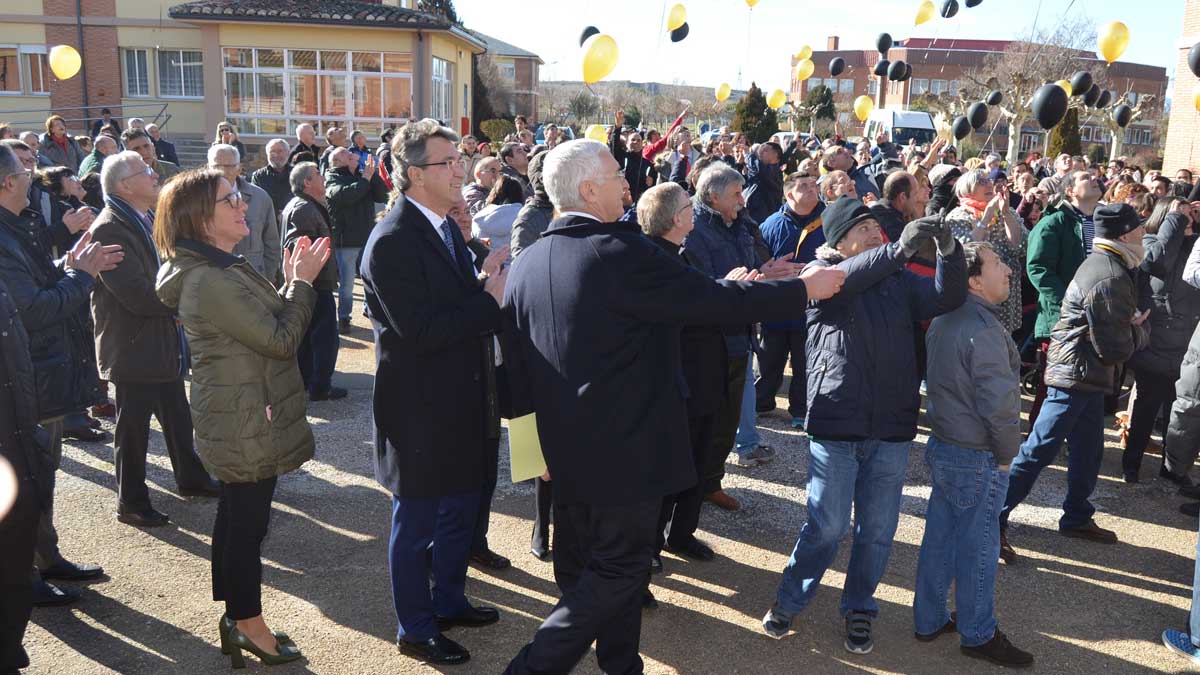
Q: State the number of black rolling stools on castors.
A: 0